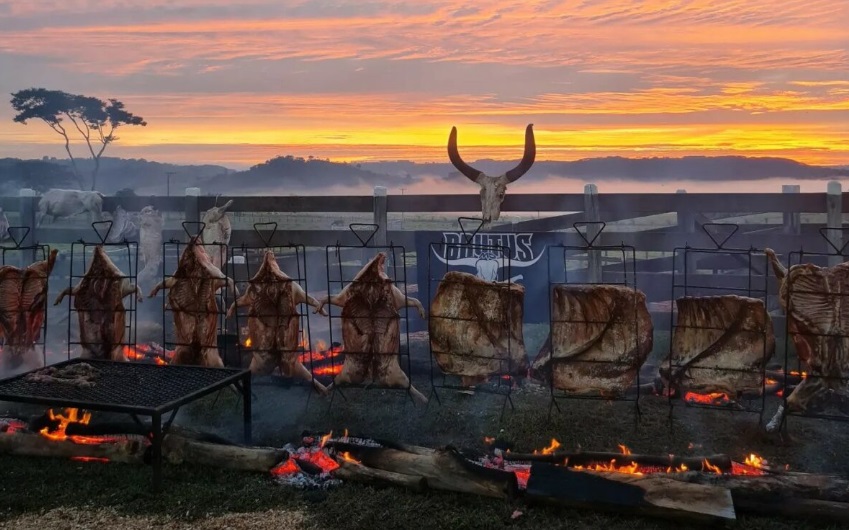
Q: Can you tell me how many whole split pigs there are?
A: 4